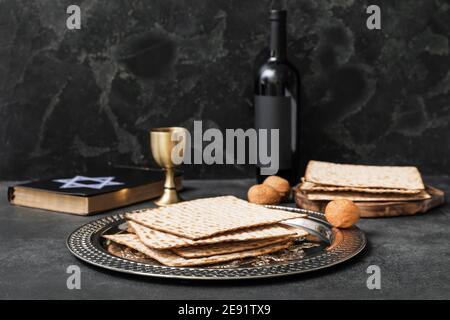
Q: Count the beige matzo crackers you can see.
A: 7